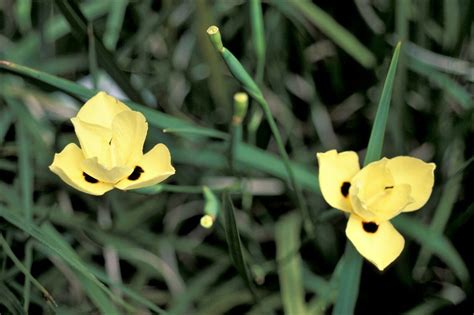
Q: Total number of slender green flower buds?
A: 3